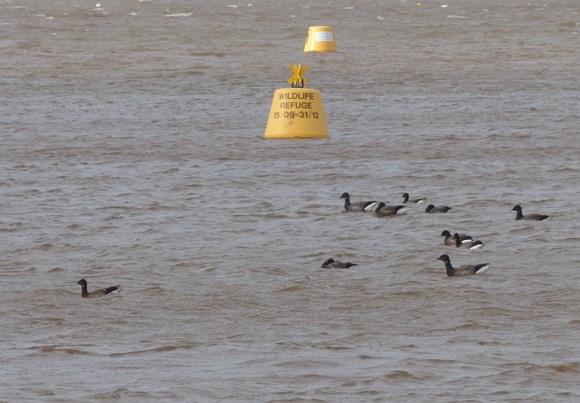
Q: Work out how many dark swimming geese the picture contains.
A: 10